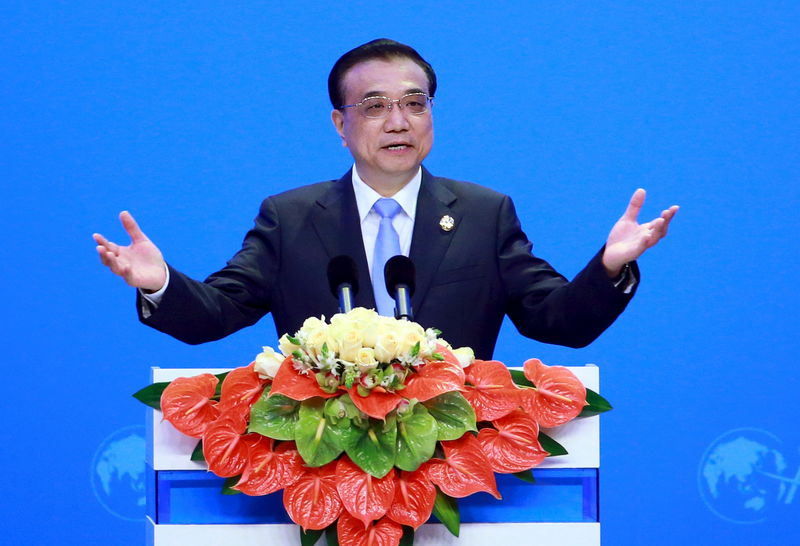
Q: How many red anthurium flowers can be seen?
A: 15